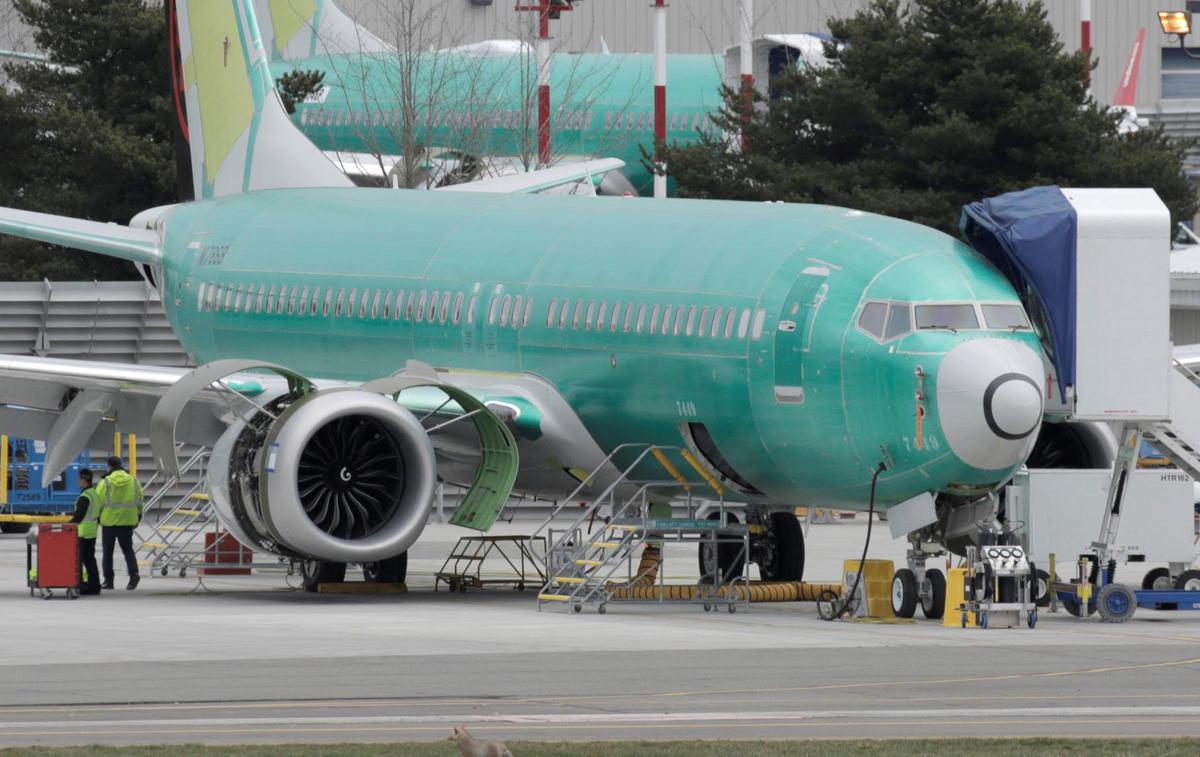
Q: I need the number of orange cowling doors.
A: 0